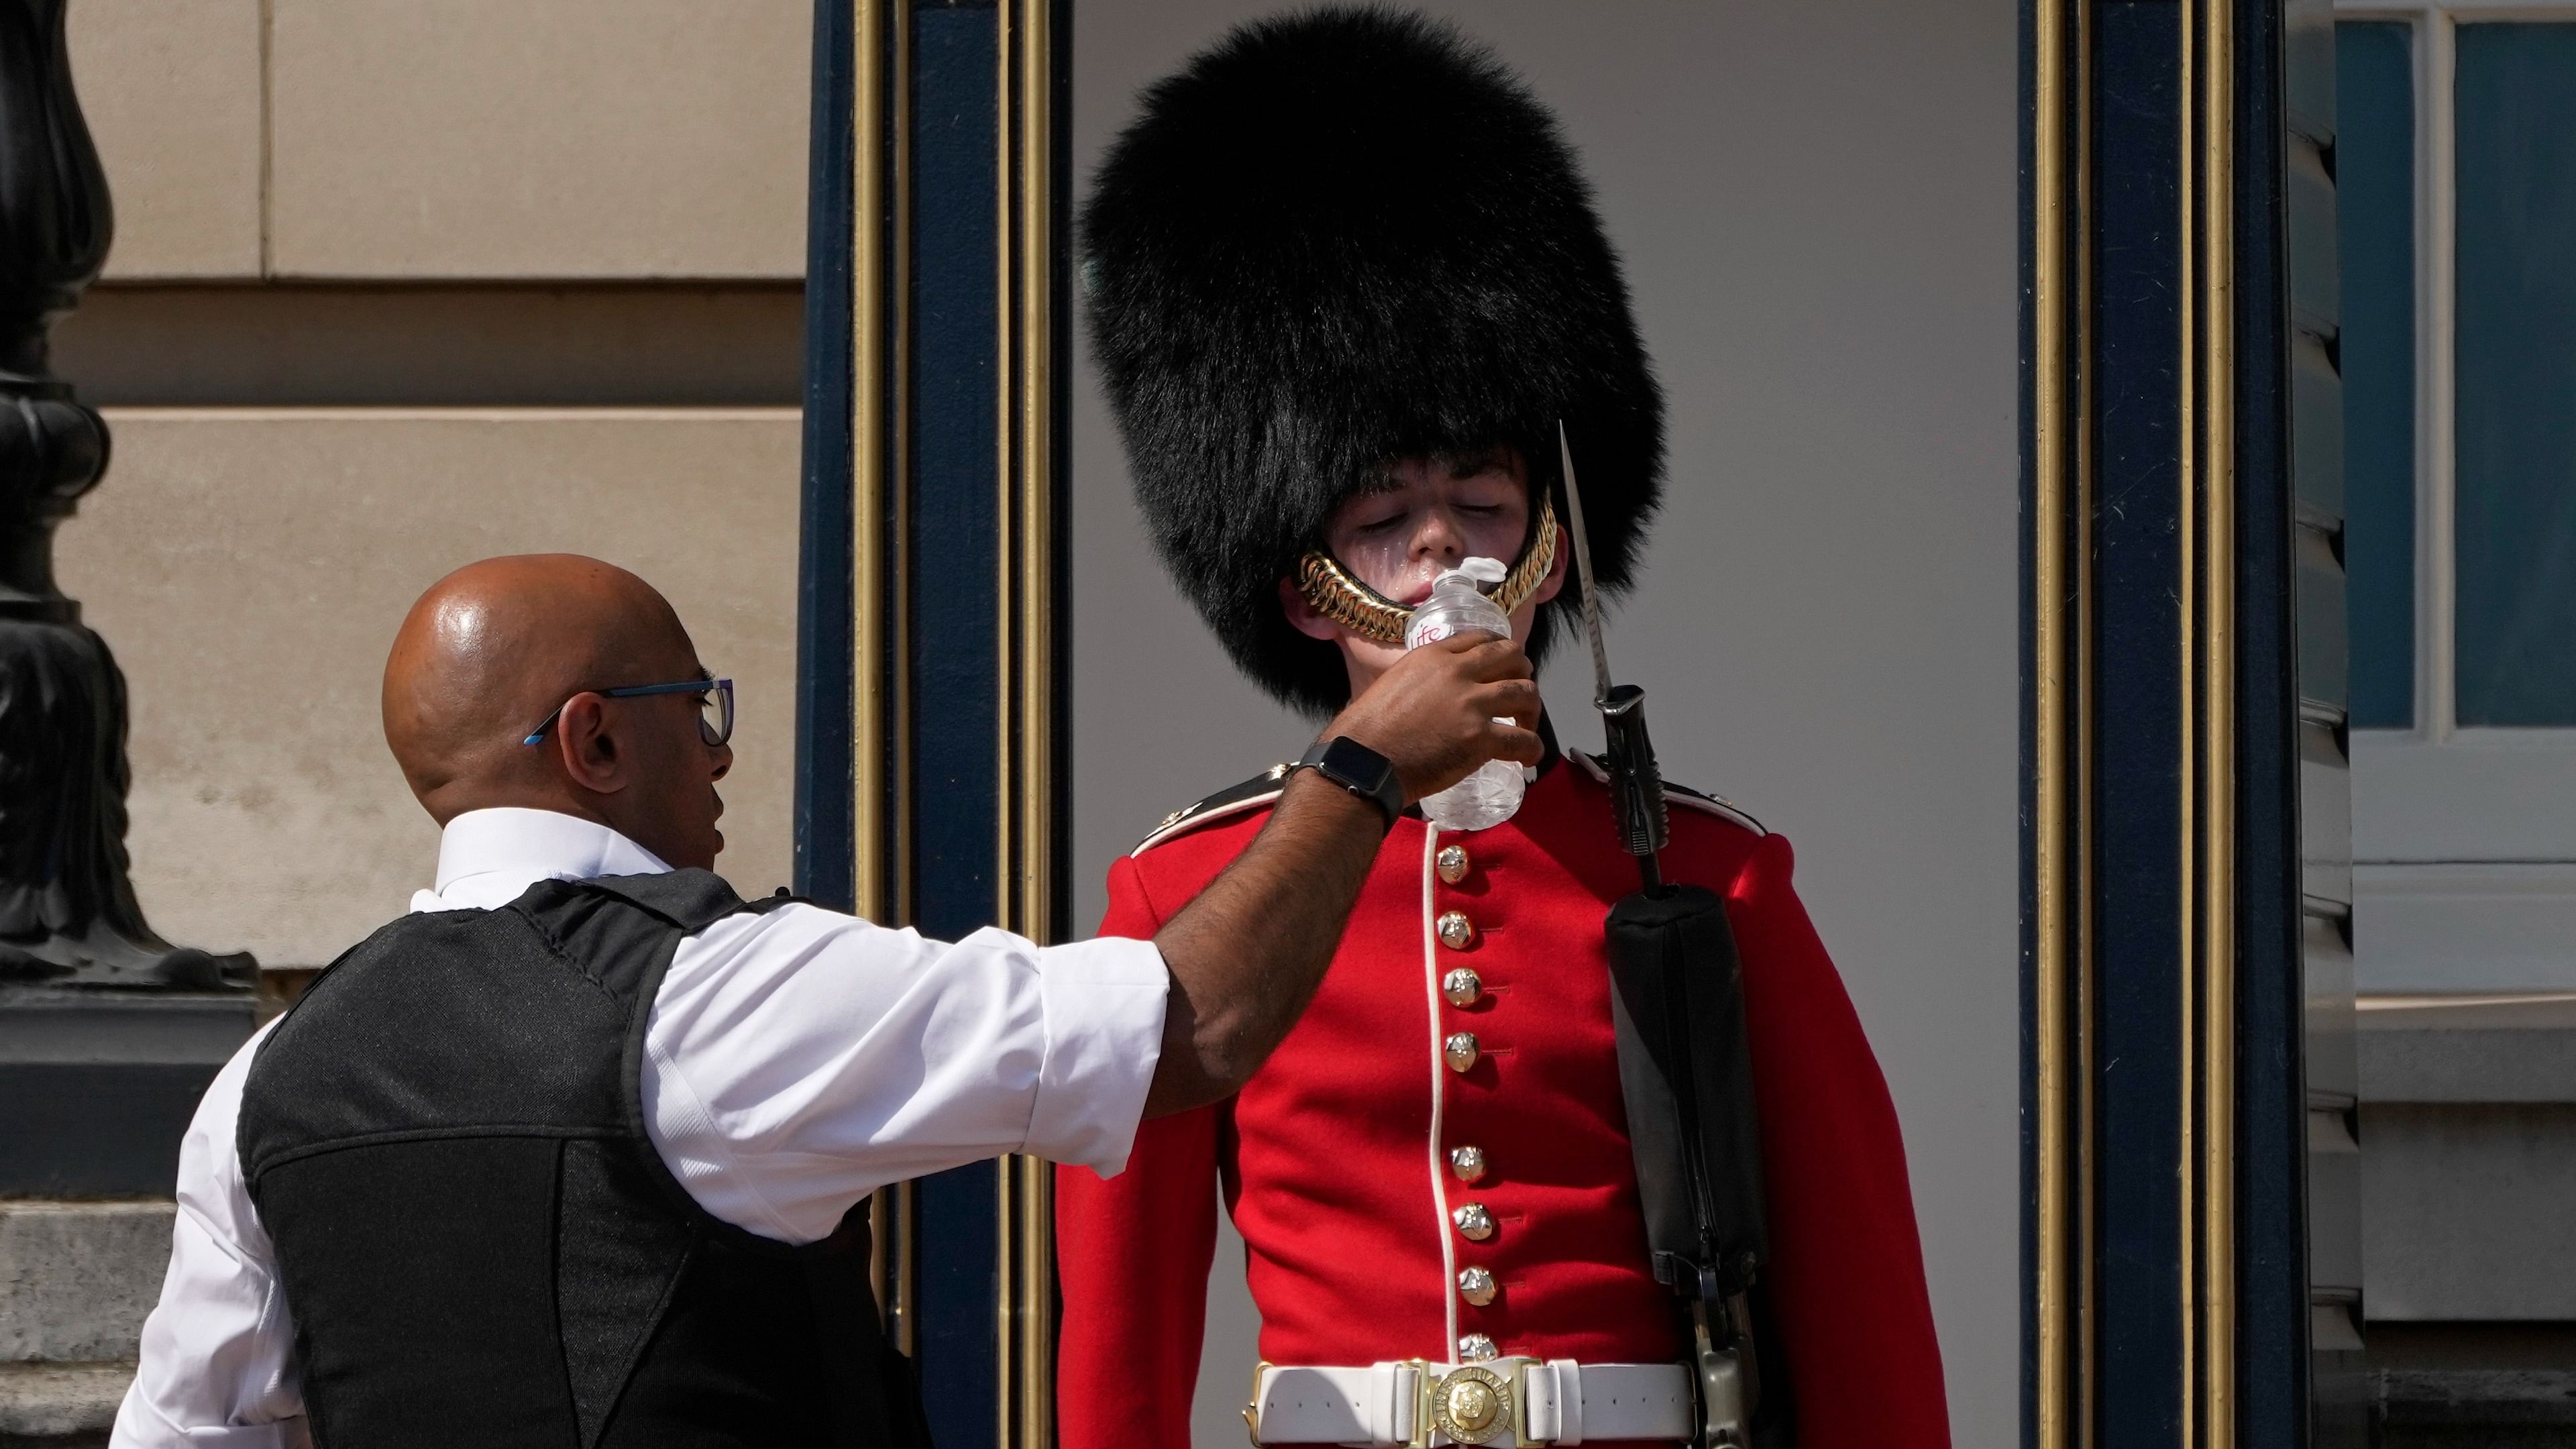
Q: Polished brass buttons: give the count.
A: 8